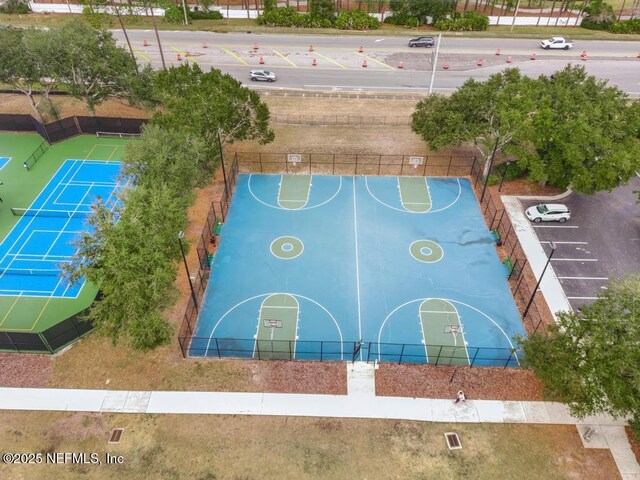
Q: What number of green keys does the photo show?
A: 4